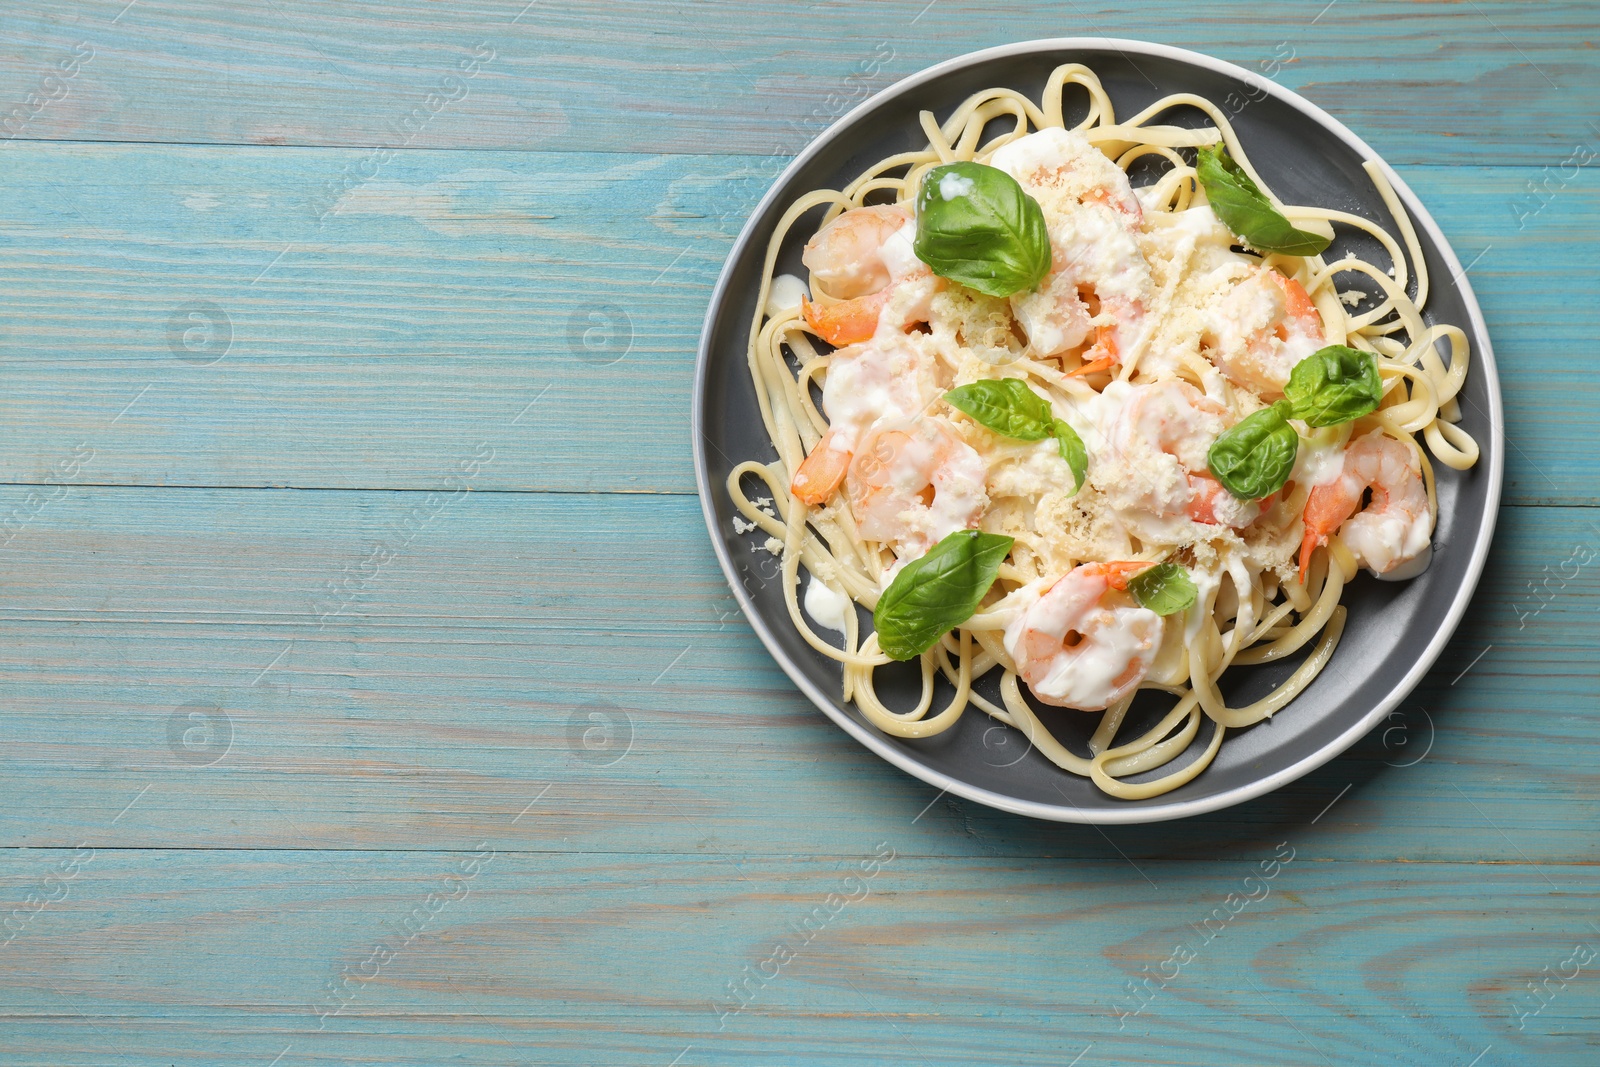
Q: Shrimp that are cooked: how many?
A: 9